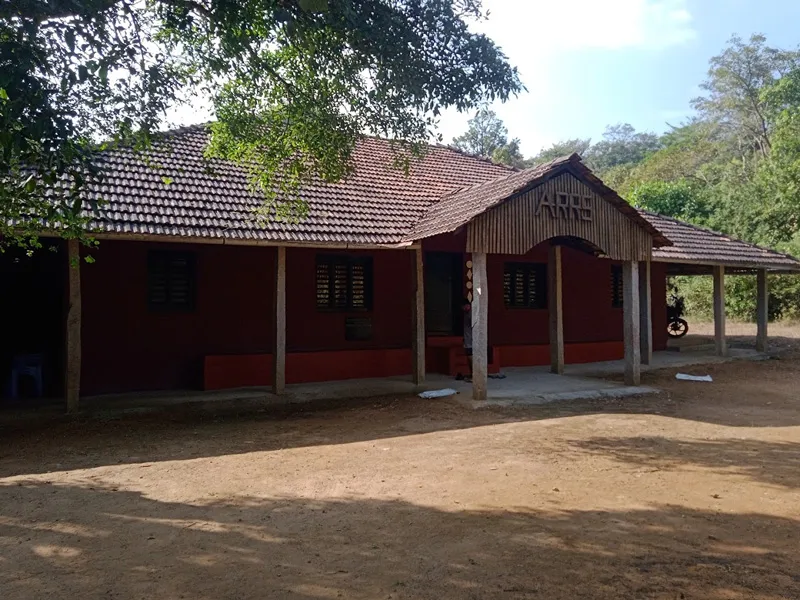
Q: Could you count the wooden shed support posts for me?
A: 9